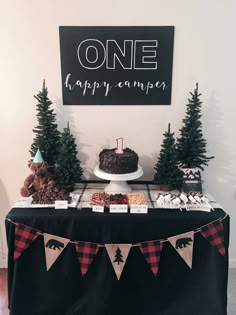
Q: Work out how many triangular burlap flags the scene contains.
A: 3